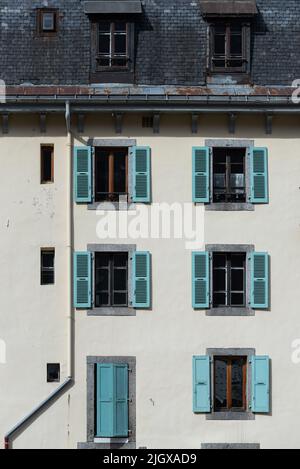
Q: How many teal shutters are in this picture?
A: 12